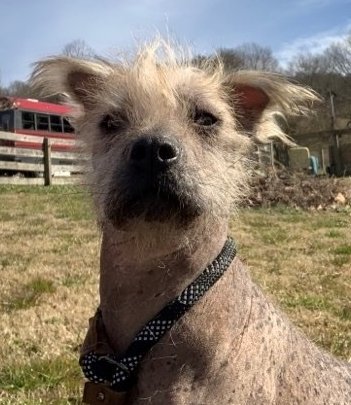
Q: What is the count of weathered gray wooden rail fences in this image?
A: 1